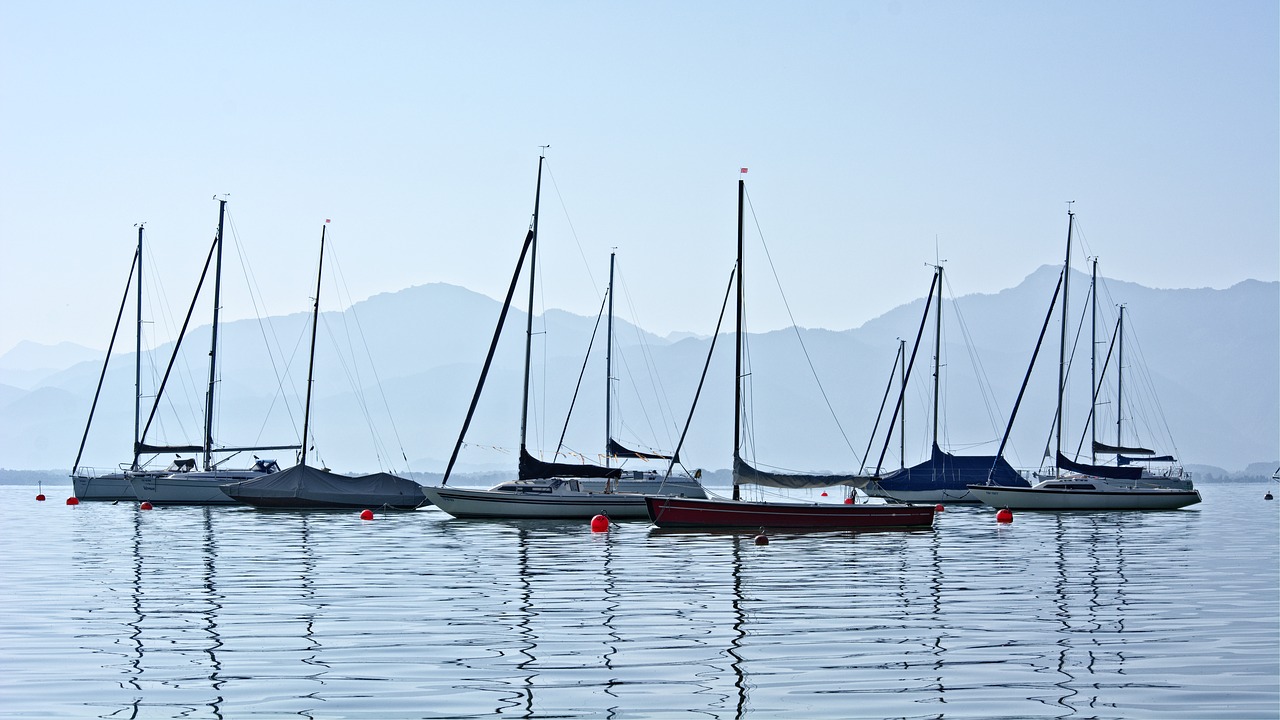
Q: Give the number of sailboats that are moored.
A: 11